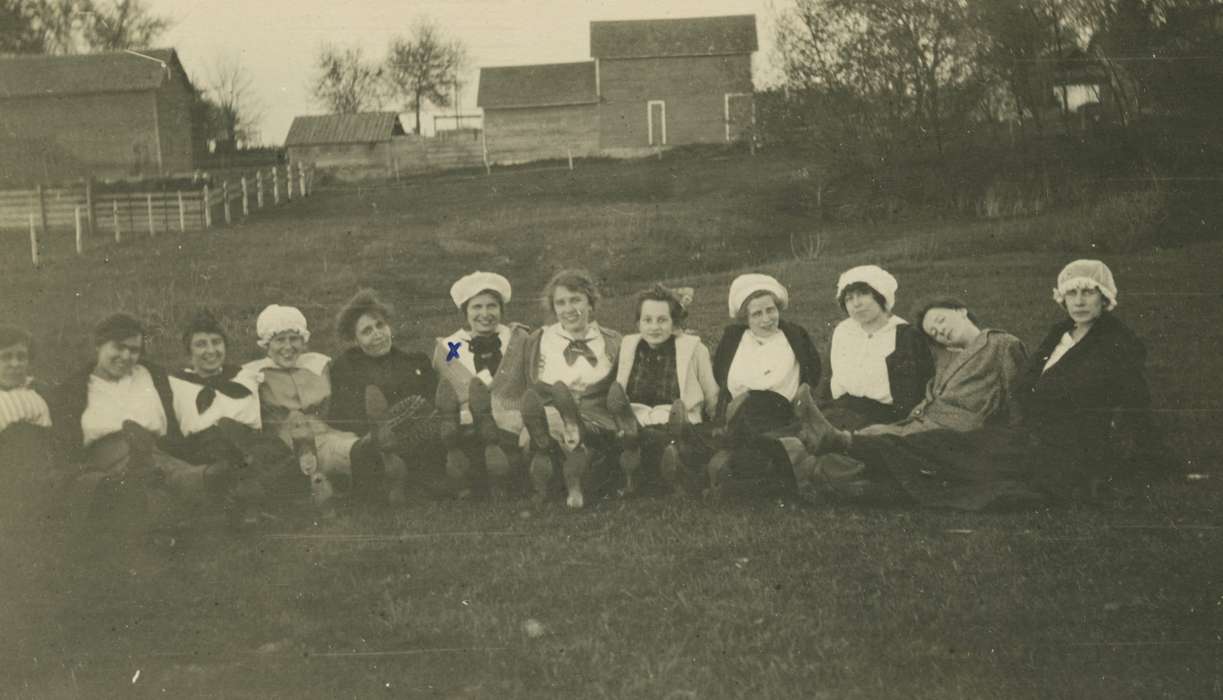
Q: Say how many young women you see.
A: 12